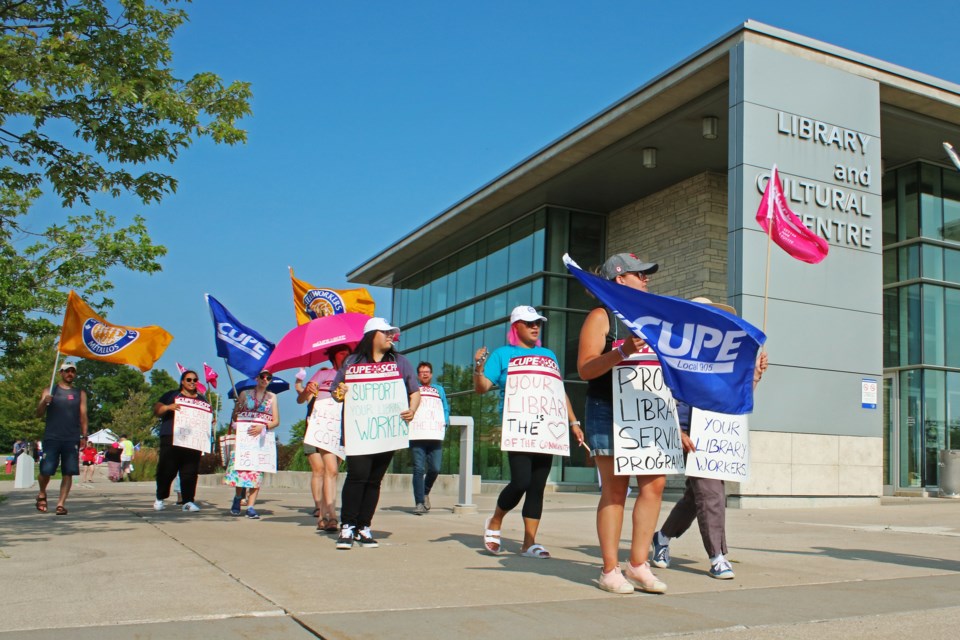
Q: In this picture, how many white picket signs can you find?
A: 8